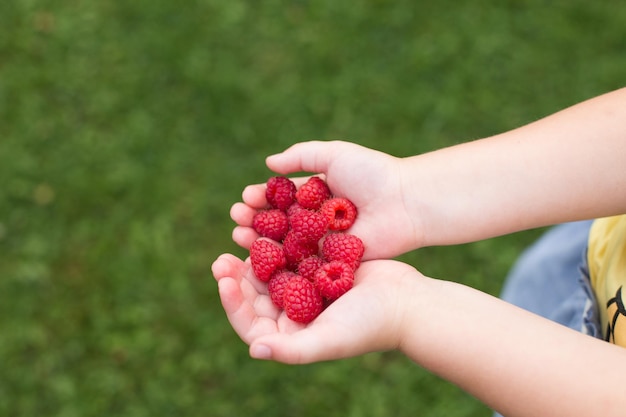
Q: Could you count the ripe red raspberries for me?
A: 13